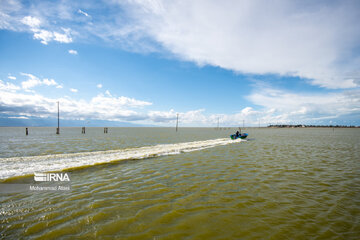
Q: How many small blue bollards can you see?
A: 0